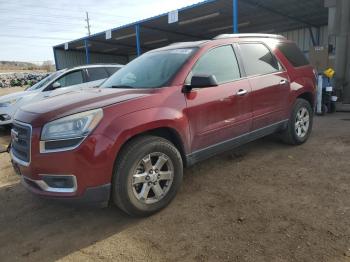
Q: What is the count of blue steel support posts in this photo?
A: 3